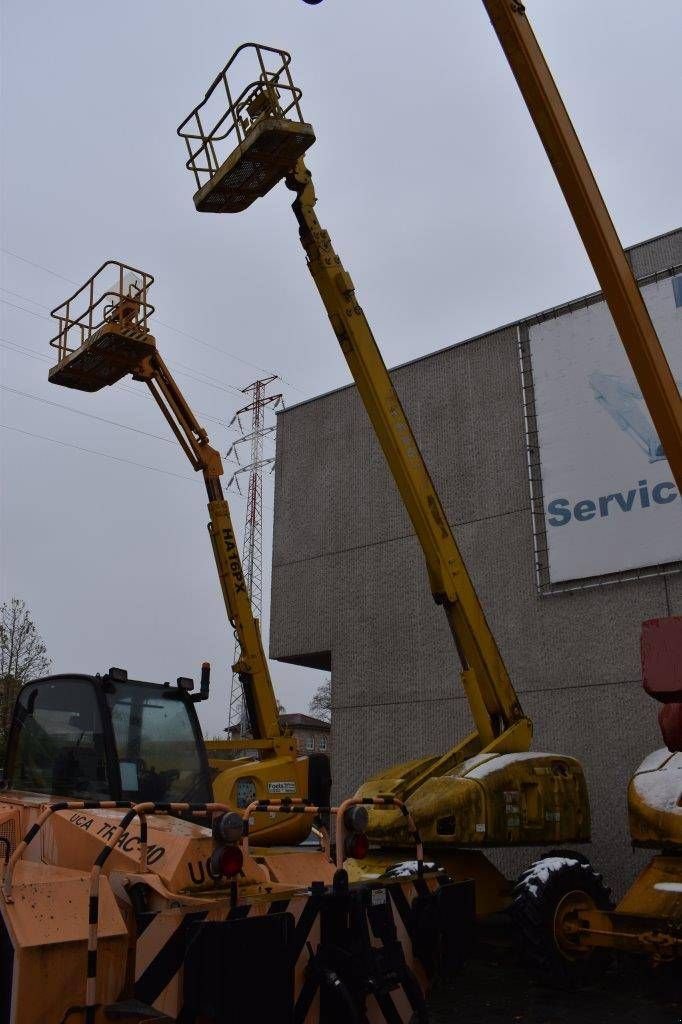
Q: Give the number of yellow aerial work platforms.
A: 2